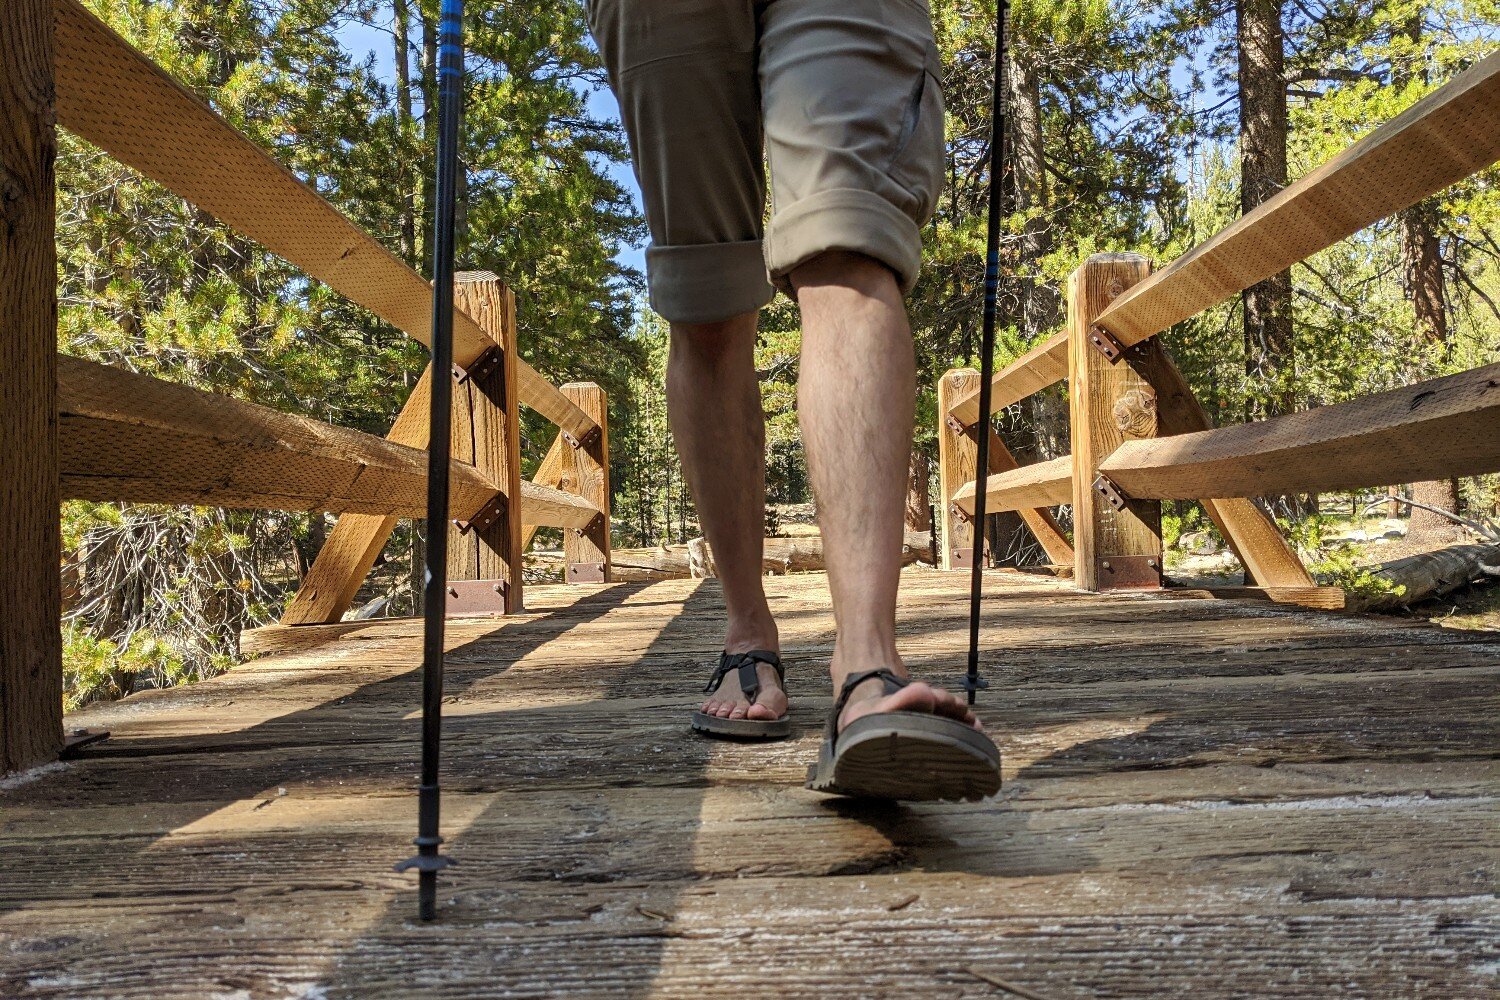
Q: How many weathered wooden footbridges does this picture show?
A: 1